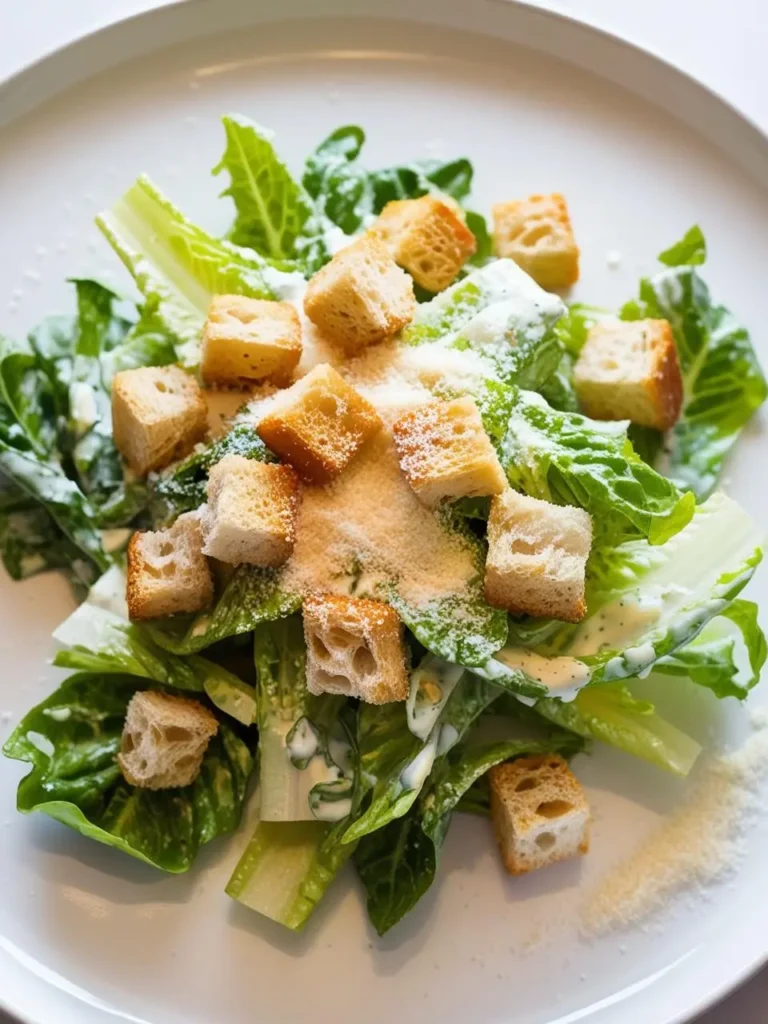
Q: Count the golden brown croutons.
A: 14